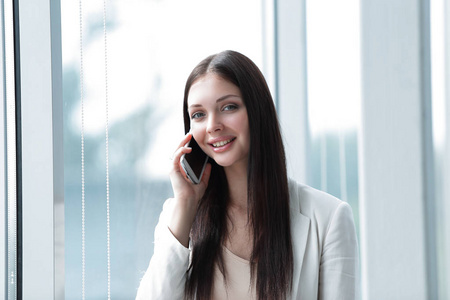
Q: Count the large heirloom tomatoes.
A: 0